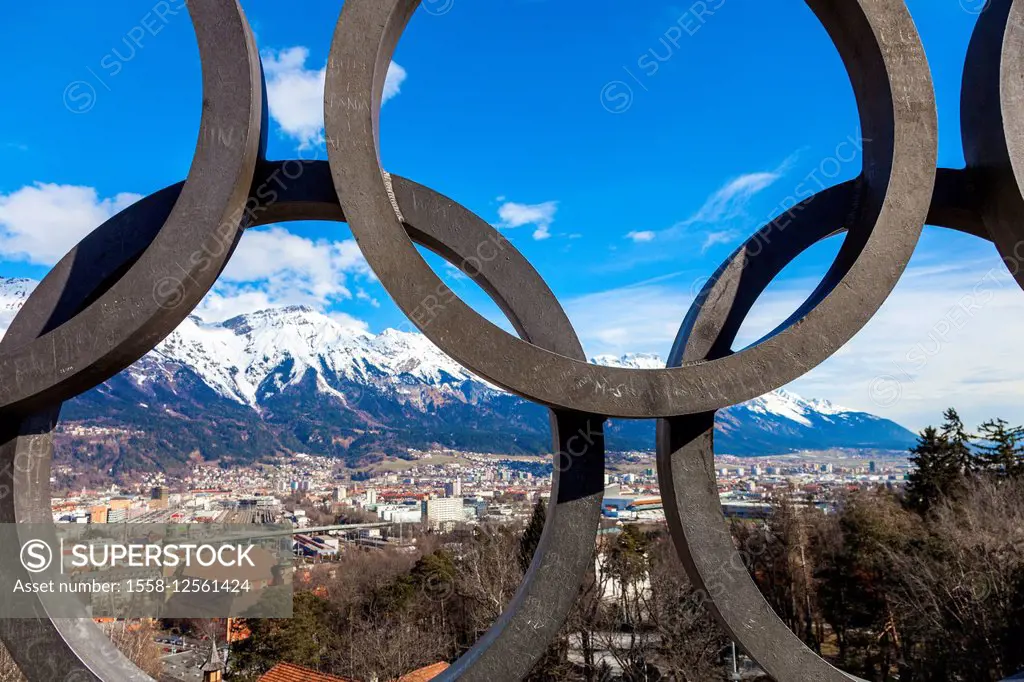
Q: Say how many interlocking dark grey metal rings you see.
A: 5